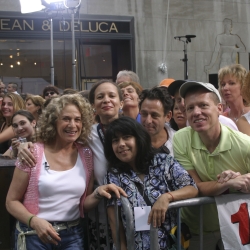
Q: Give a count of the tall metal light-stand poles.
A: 2